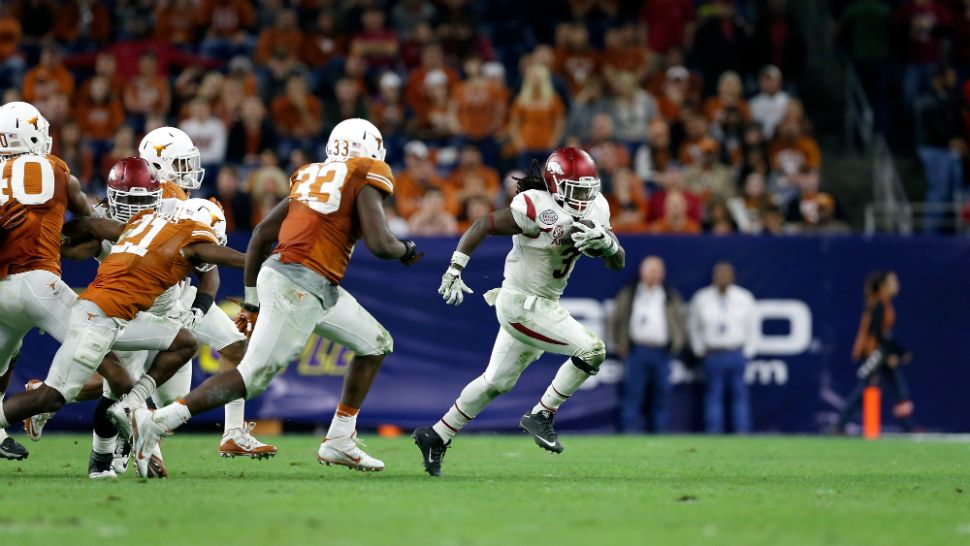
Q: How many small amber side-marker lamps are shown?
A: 0